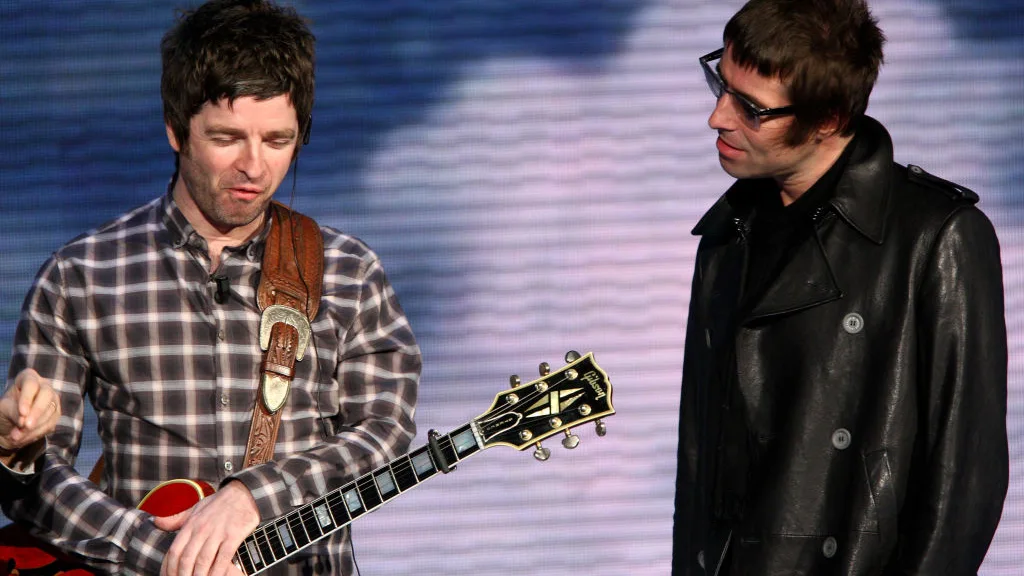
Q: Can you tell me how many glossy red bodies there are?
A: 1